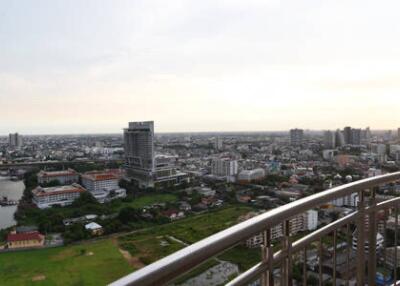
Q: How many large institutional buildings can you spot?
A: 3